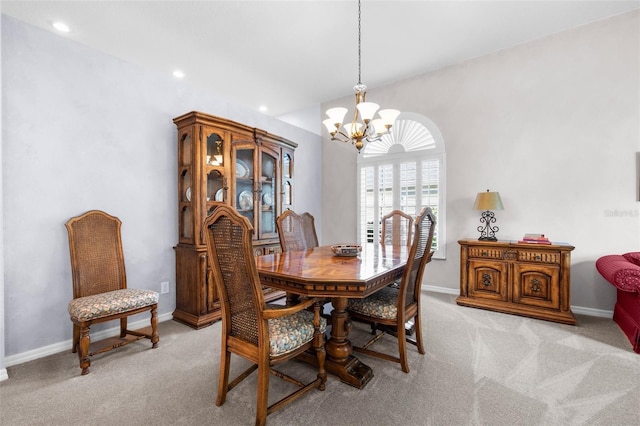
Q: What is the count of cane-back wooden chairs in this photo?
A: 6